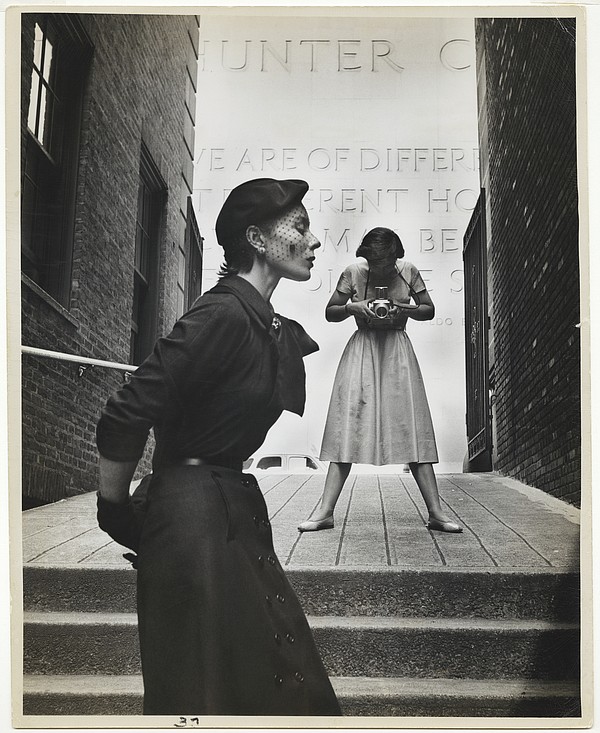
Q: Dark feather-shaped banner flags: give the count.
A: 0